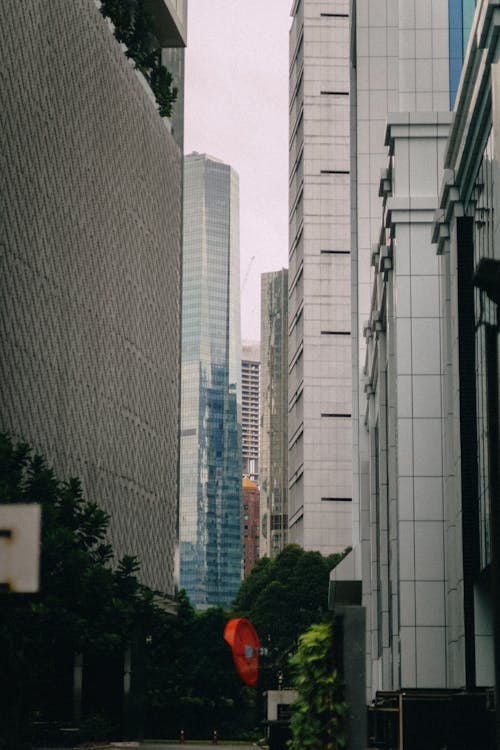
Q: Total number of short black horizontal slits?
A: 7